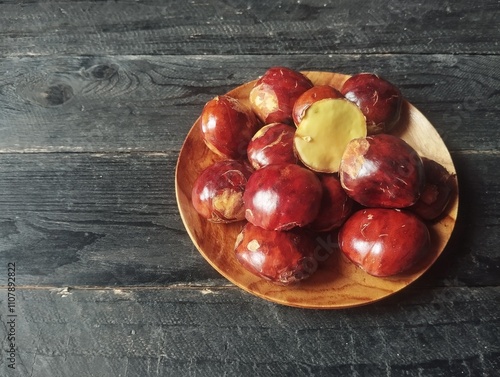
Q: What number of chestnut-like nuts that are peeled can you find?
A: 1